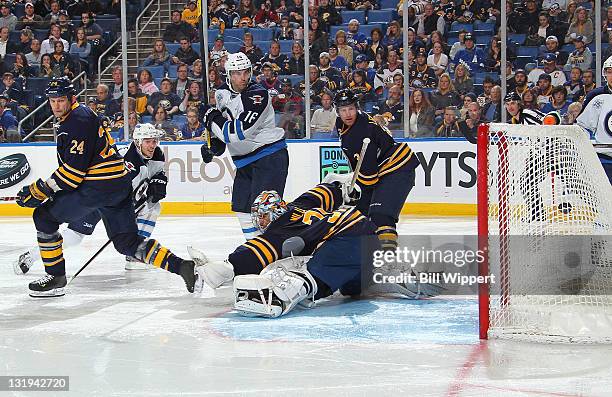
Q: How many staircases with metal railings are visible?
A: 1